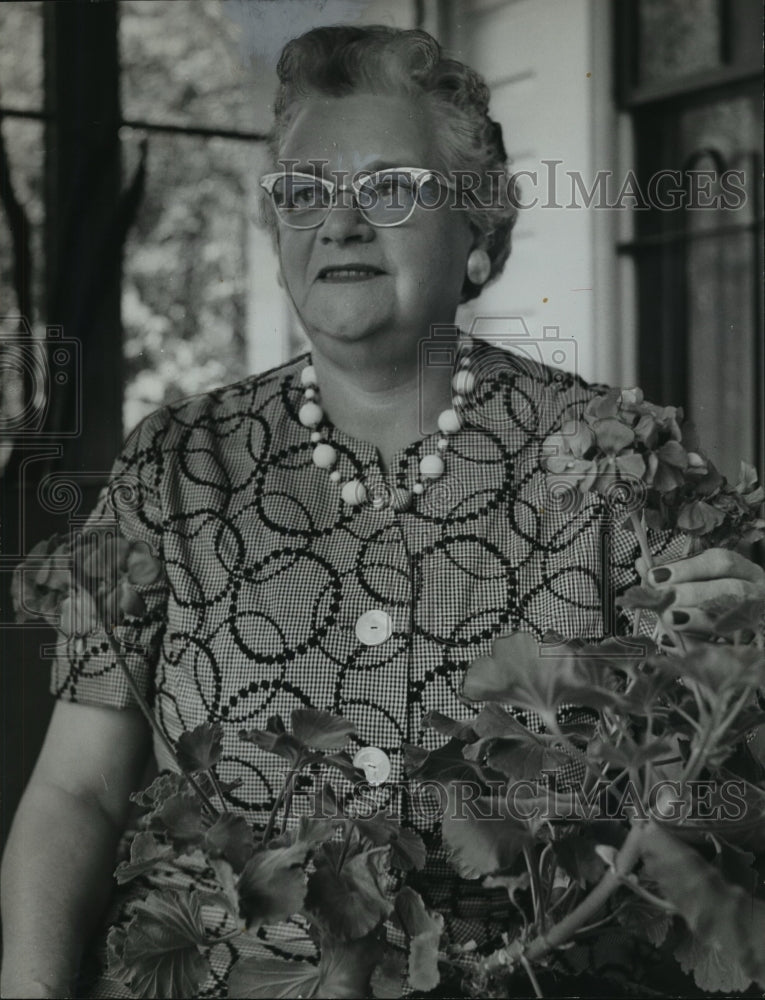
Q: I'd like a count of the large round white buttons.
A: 2